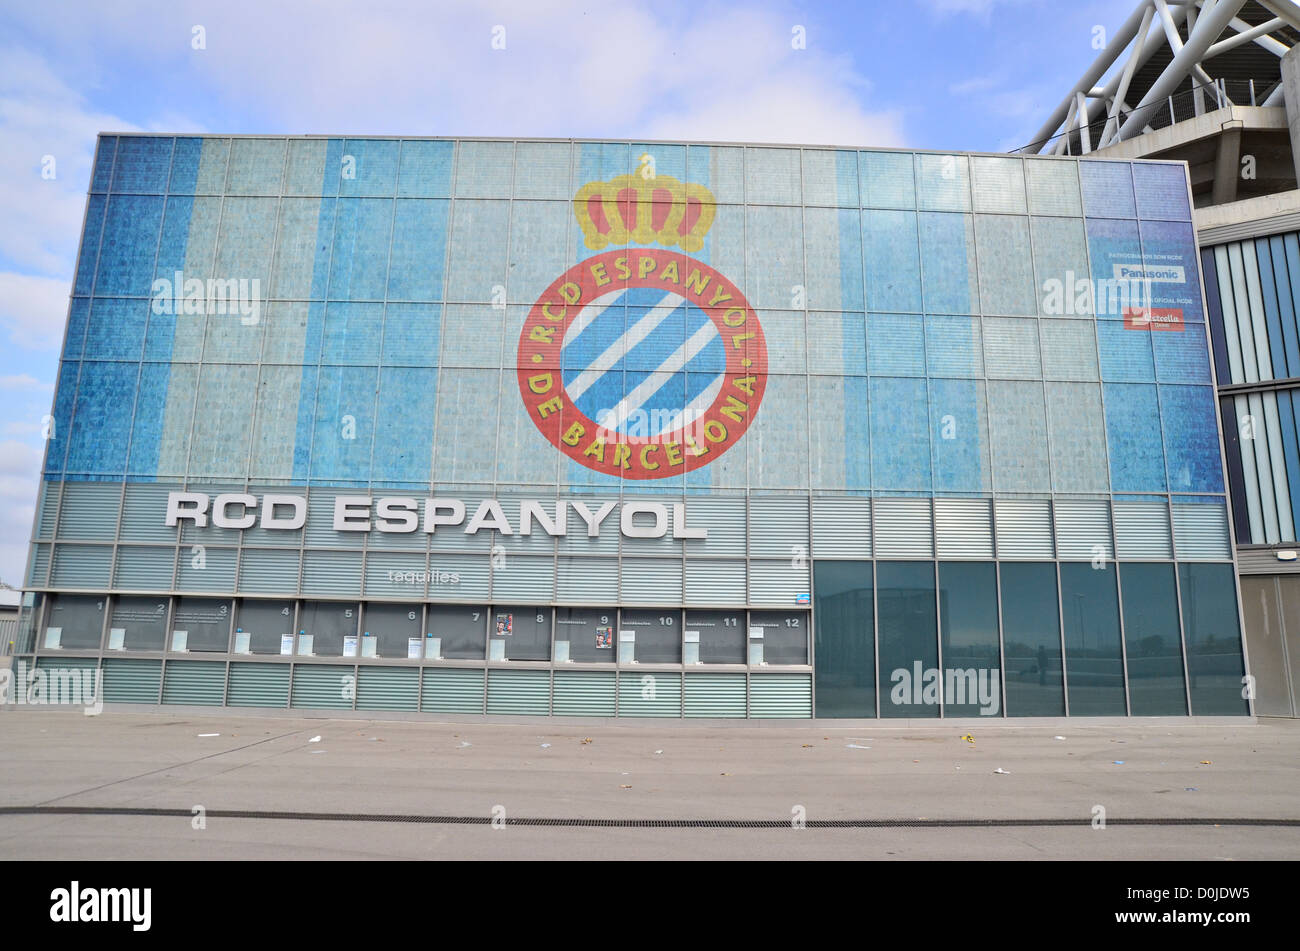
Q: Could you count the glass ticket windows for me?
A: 12